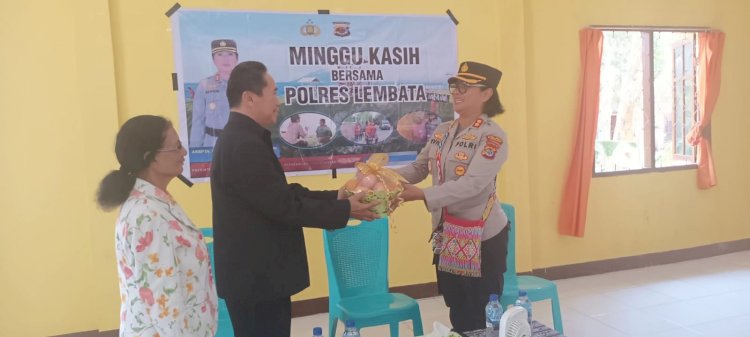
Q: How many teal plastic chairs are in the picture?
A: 3